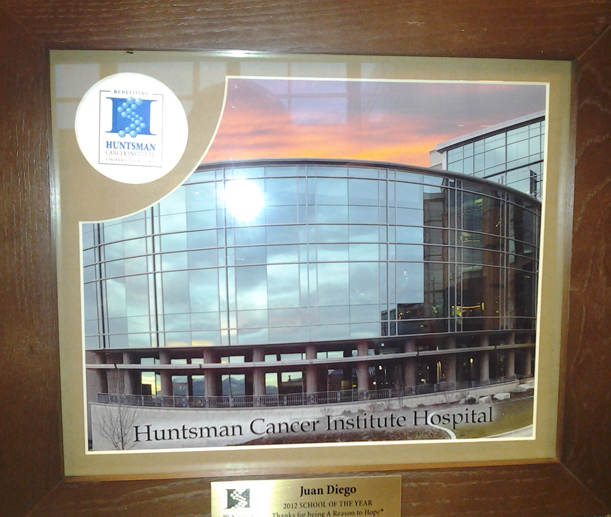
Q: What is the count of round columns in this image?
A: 12